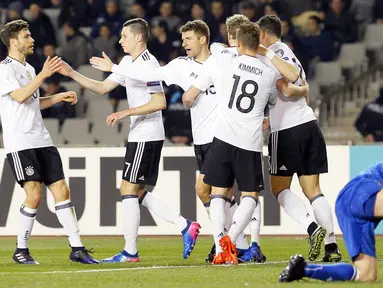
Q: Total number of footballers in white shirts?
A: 6